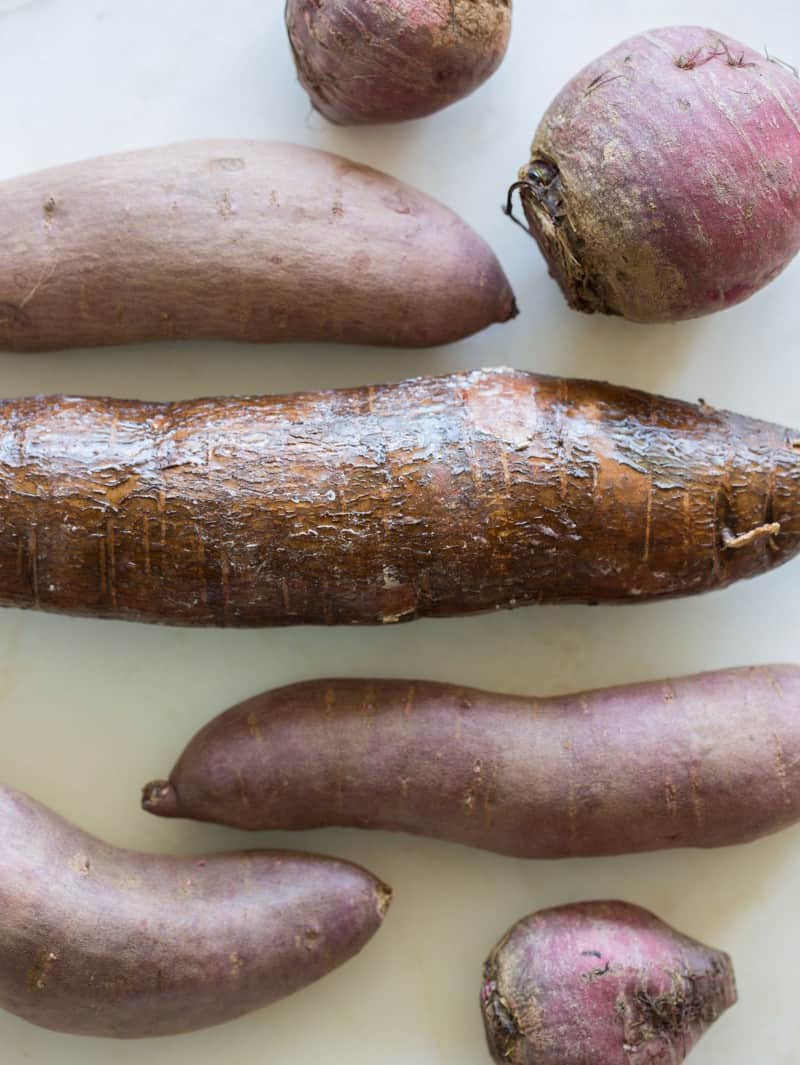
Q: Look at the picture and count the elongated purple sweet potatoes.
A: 3